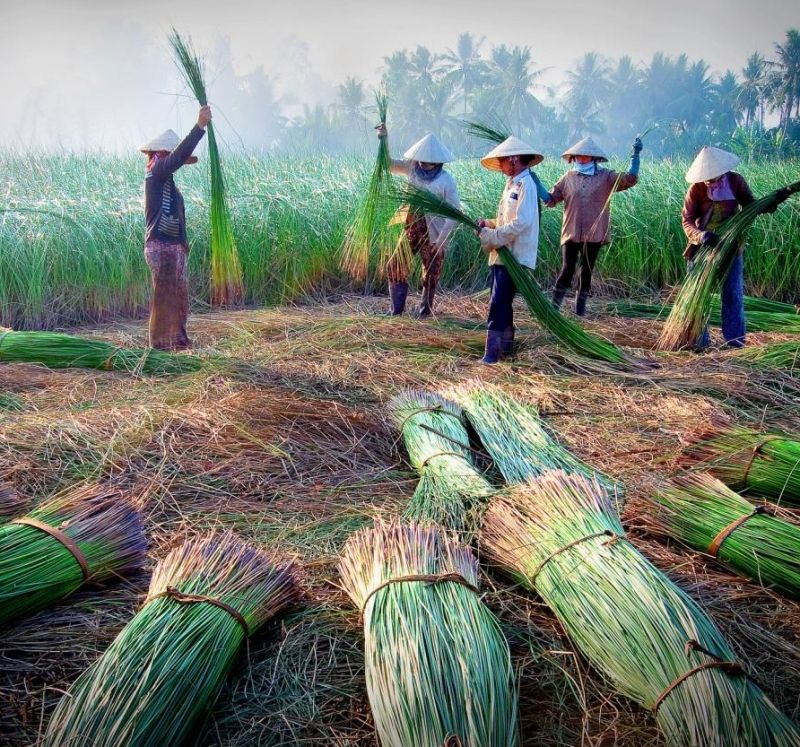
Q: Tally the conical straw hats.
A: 5